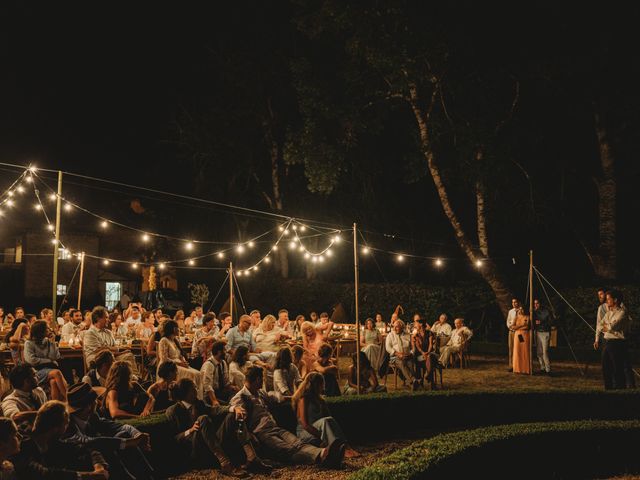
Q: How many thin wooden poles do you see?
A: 5